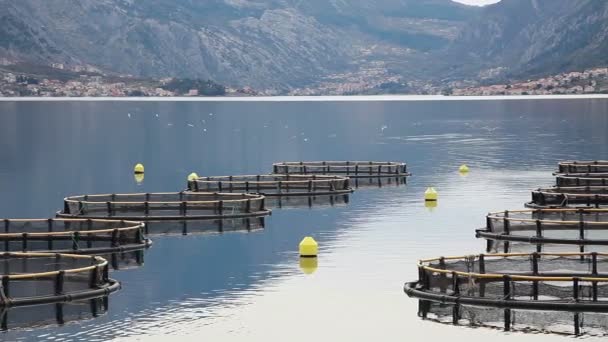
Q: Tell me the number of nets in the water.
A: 10